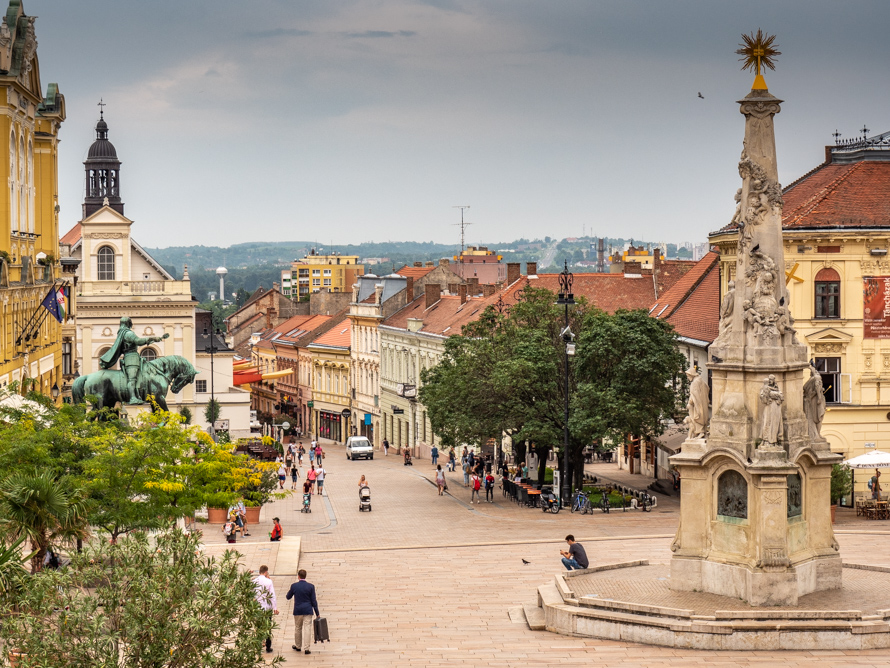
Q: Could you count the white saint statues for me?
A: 3